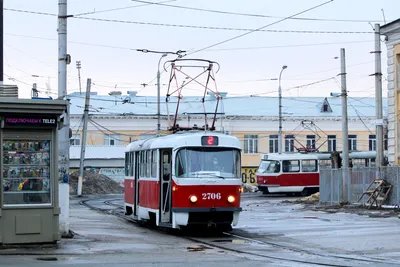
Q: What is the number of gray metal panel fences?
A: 1